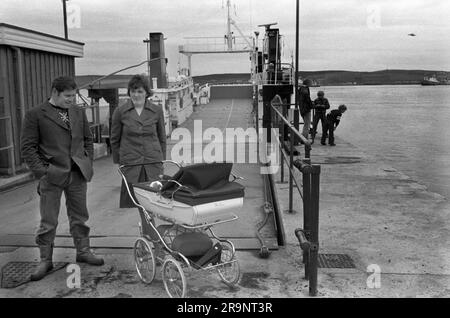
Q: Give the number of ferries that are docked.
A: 1